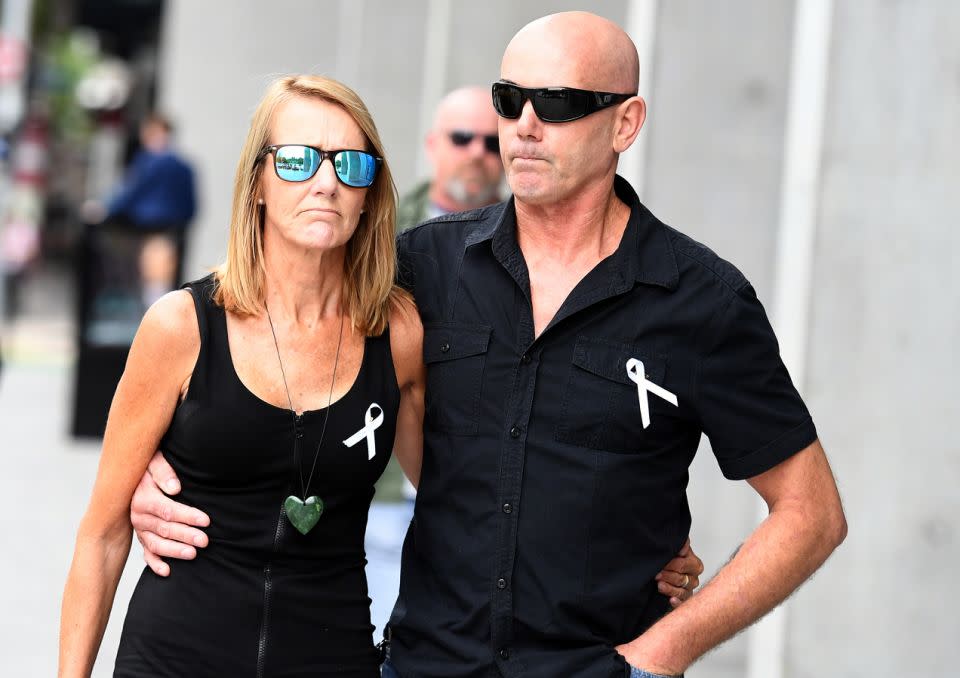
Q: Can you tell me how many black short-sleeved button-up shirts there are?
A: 1